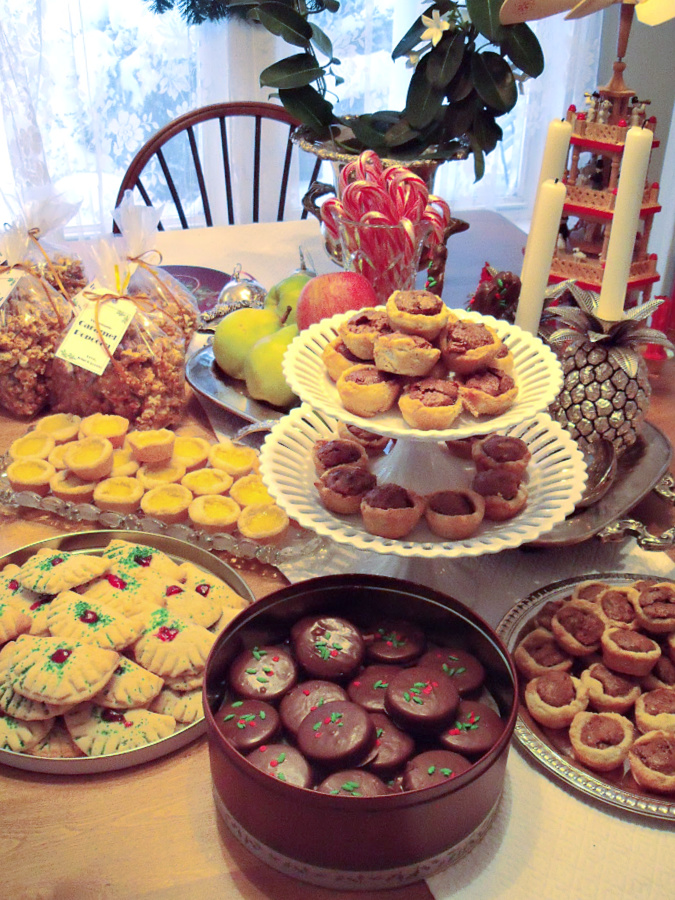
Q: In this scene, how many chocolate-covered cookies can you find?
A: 14